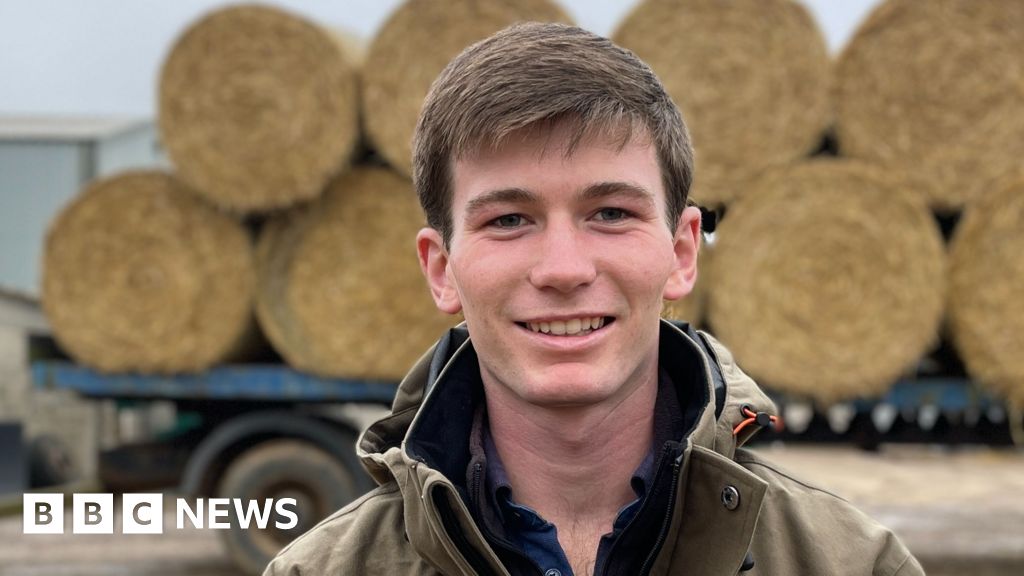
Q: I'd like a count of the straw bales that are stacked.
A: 8